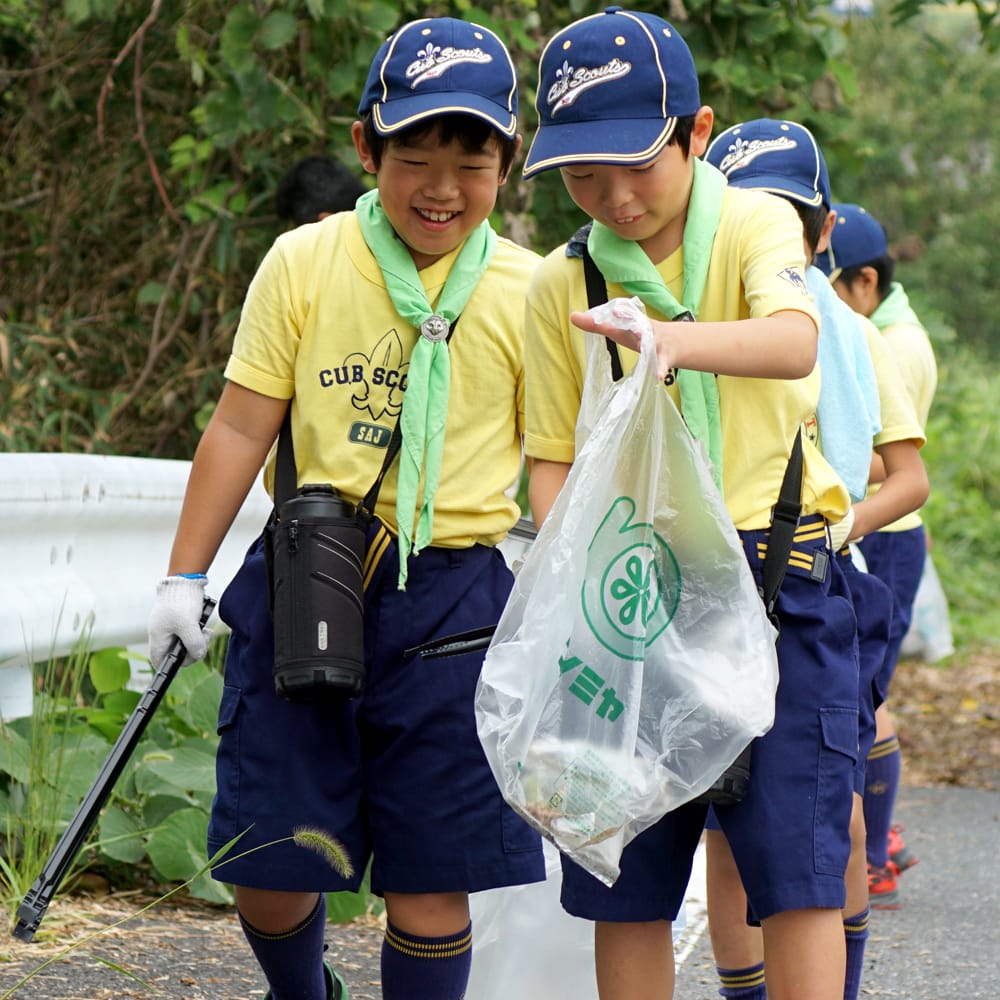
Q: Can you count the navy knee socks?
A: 5